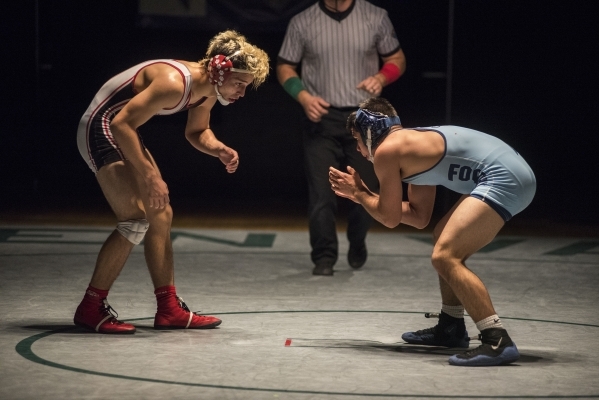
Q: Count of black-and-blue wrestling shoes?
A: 2